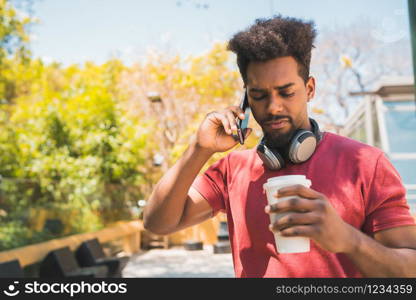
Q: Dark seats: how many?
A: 3